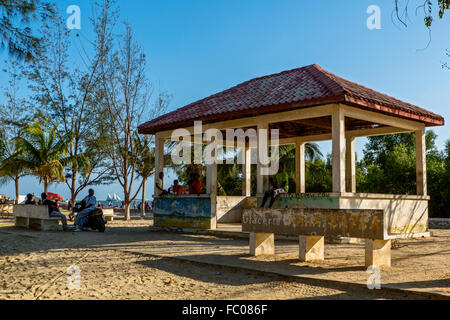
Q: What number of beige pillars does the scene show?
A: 8